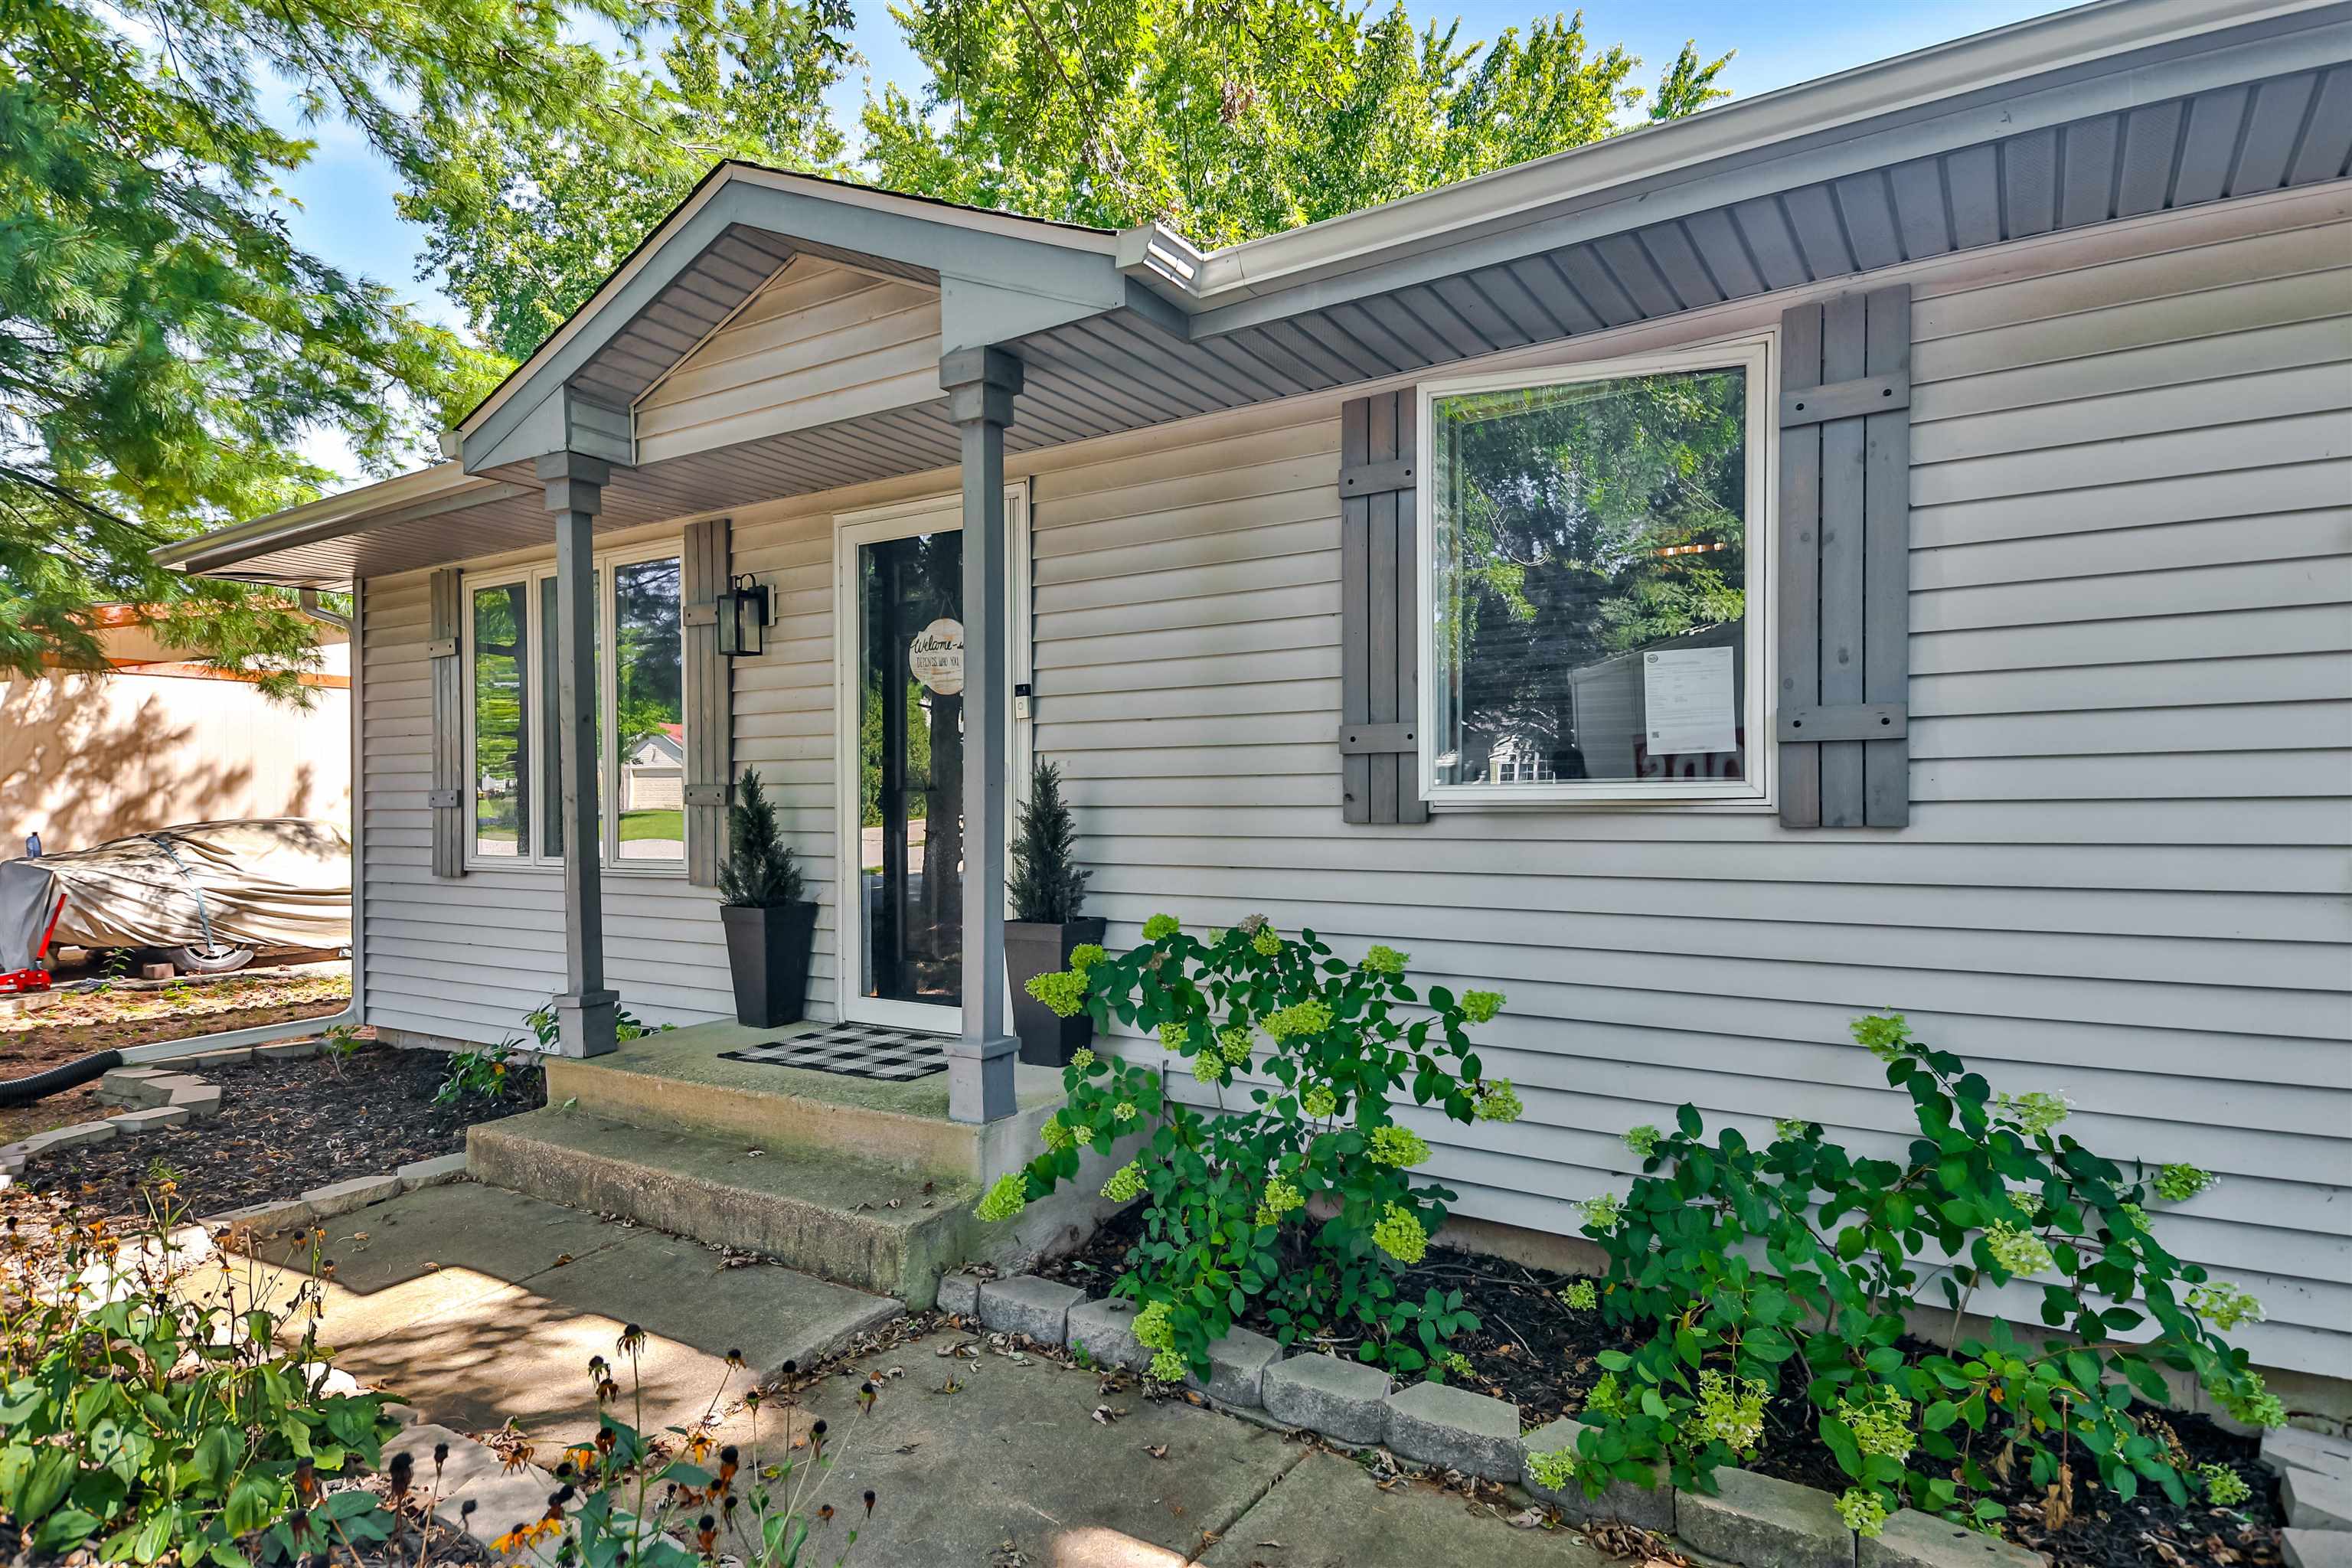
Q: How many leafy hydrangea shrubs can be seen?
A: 2